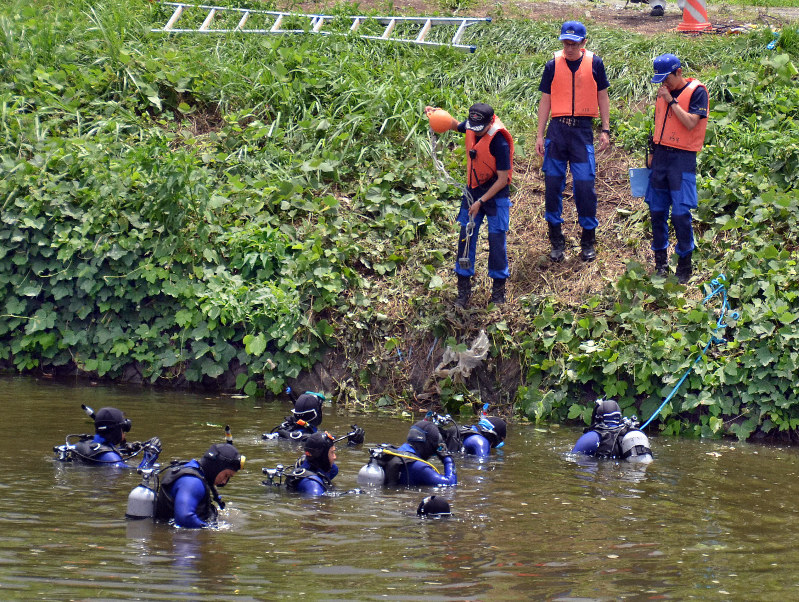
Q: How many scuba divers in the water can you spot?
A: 8